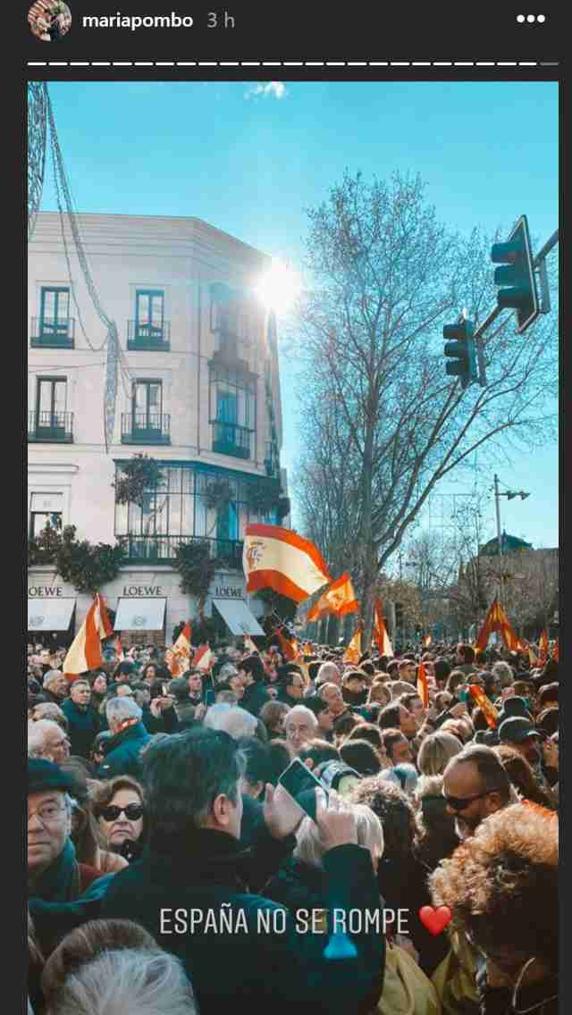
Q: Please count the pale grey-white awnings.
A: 3